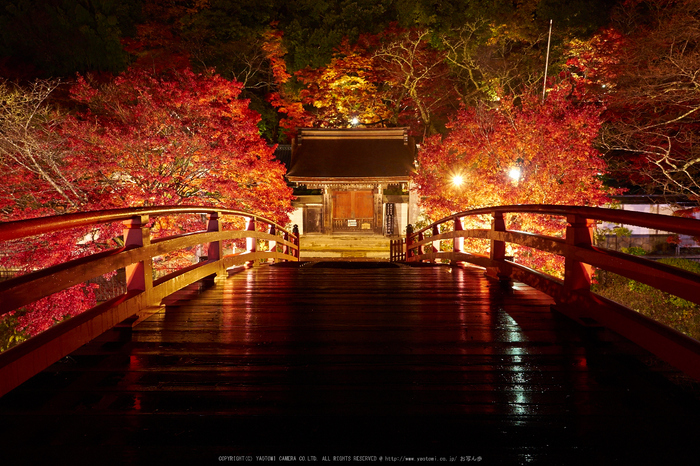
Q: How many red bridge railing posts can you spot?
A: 12